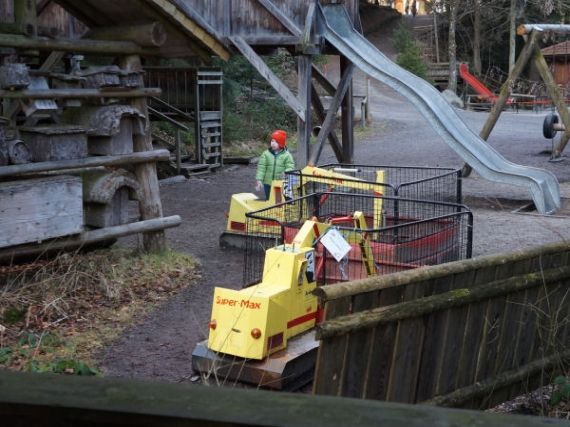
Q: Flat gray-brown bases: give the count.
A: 2